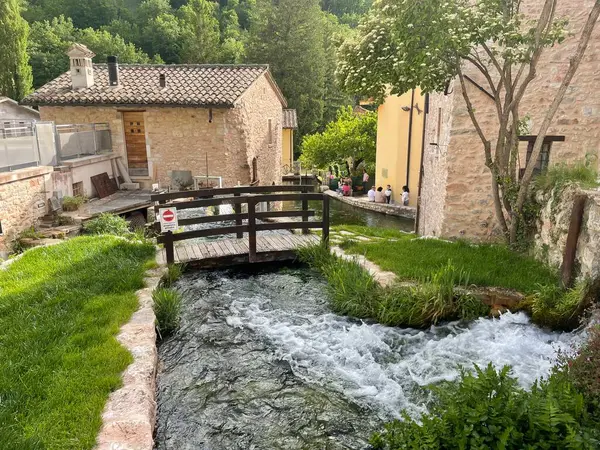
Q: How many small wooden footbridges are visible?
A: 1